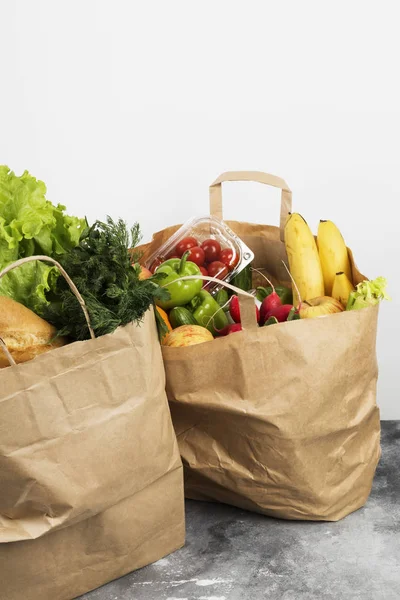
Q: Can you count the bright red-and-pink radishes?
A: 4